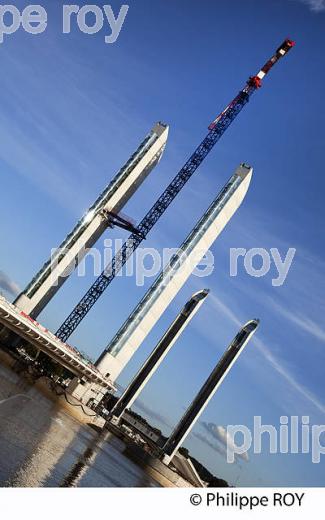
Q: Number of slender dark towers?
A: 2